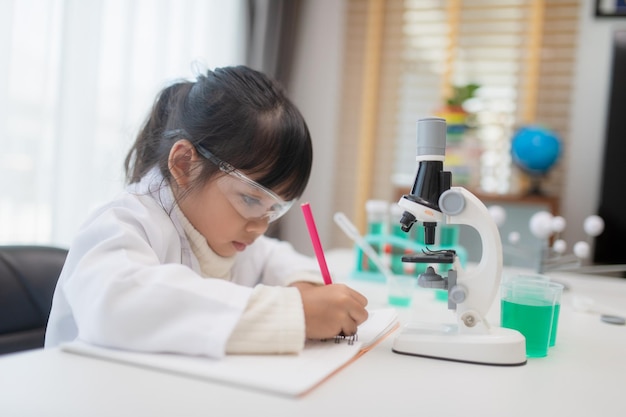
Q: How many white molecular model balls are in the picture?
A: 7